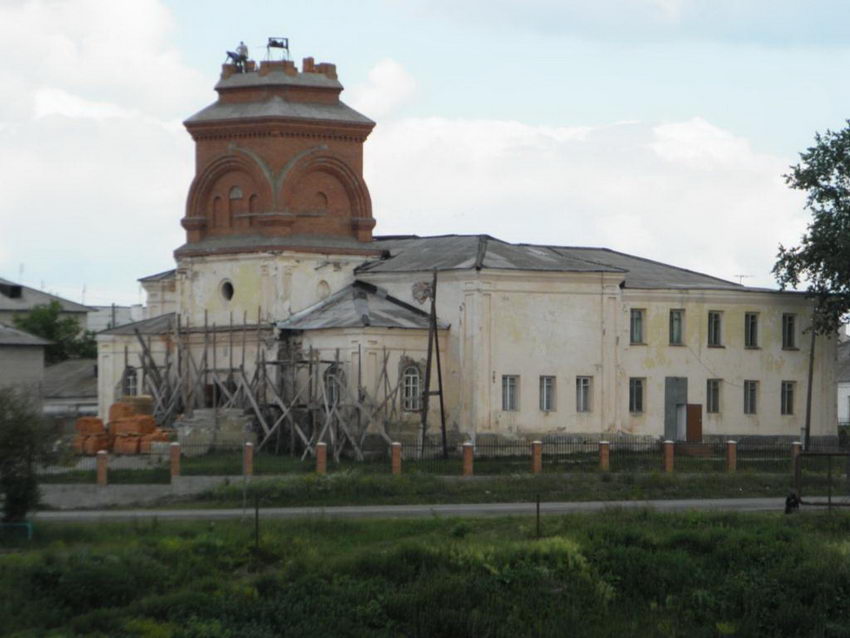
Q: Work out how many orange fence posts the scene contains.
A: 11